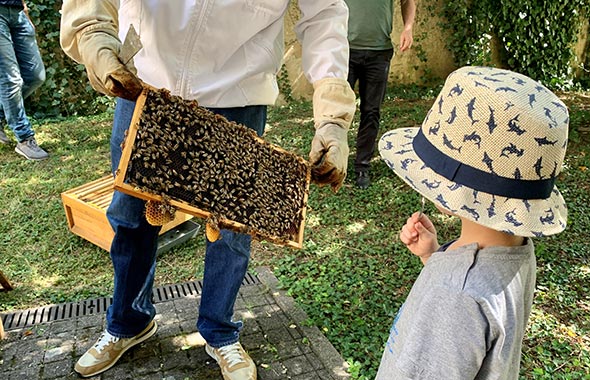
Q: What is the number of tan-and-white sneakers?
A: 2